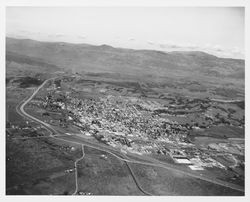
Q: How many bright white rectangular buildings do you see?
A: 2